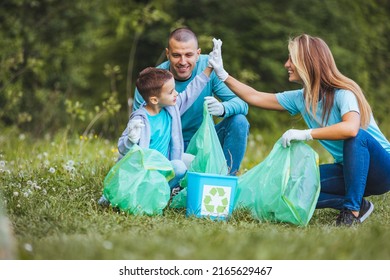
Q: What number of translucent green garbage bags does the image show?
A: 3